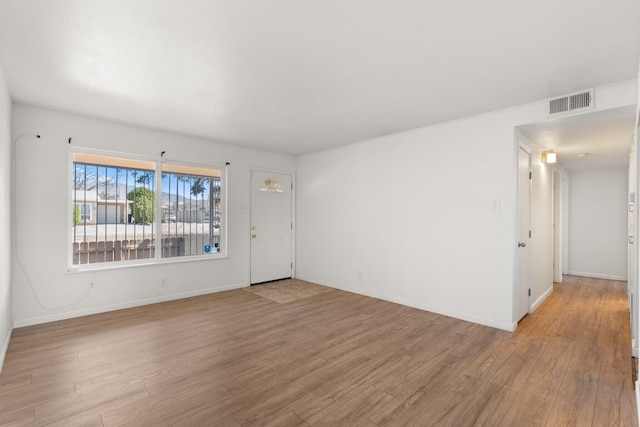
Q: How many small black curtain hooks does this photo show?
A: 3